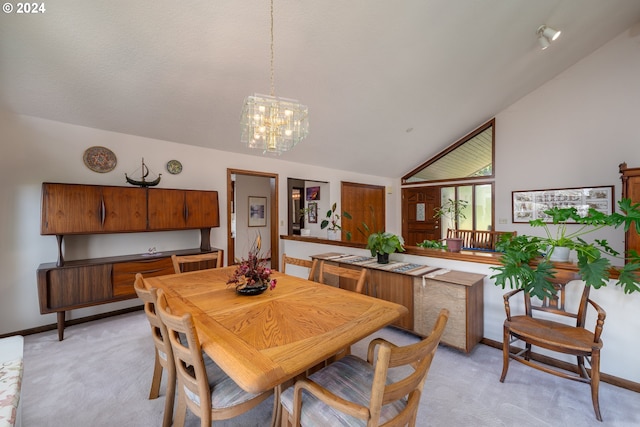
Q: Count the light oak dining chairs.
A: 6